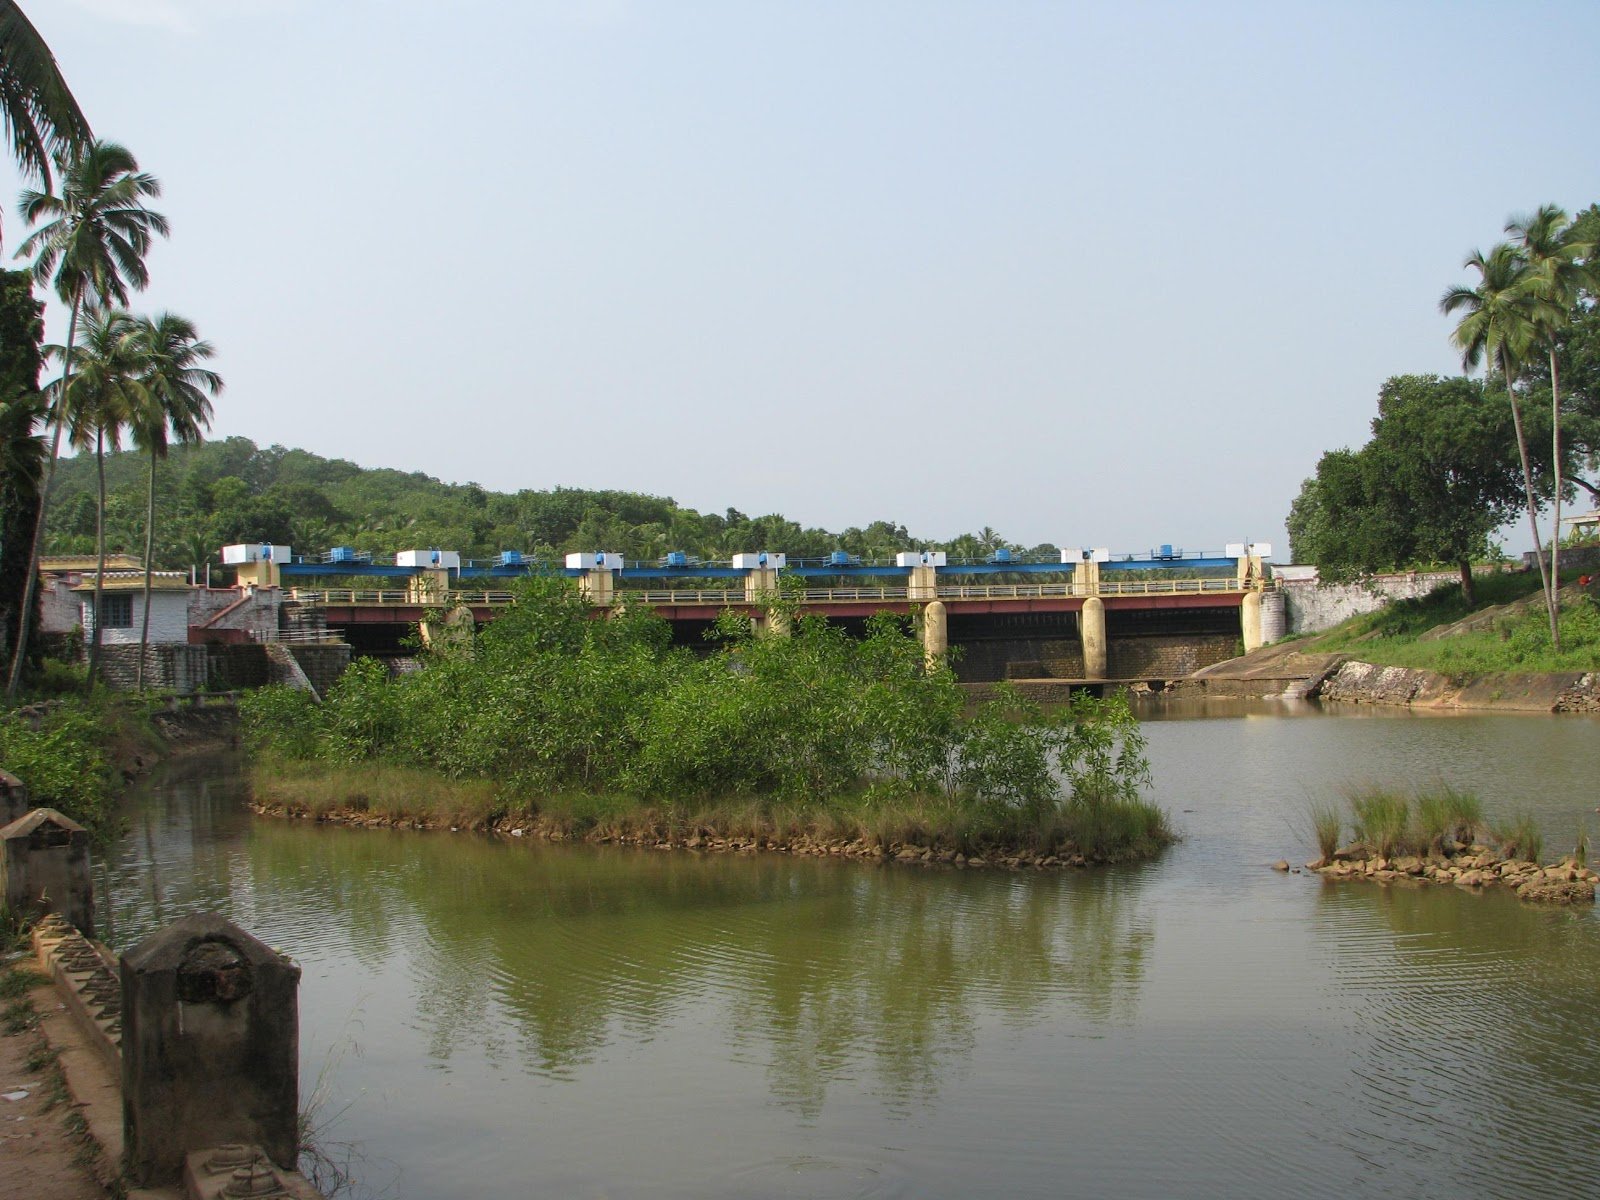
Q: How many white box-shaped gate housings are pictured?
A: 7